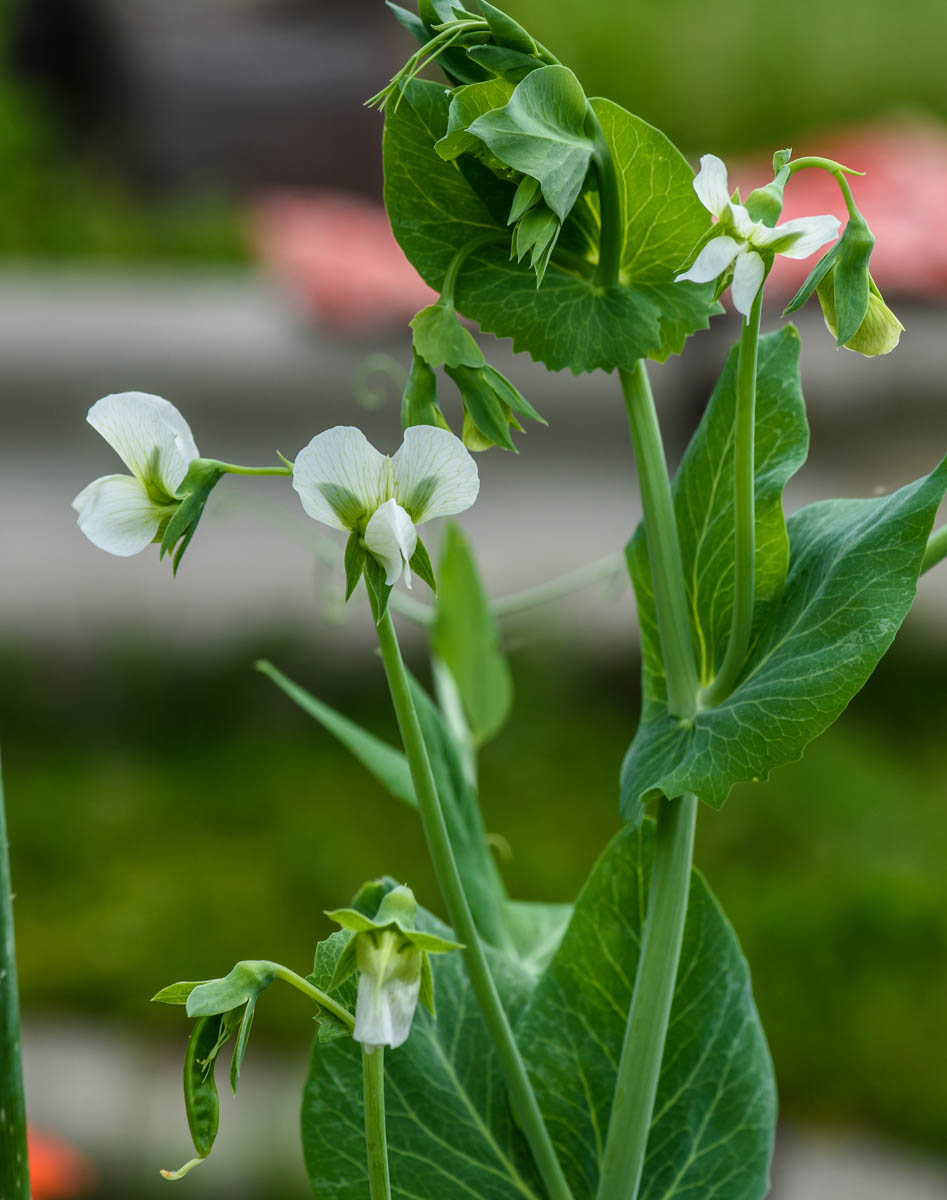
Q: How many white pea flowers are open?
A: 3